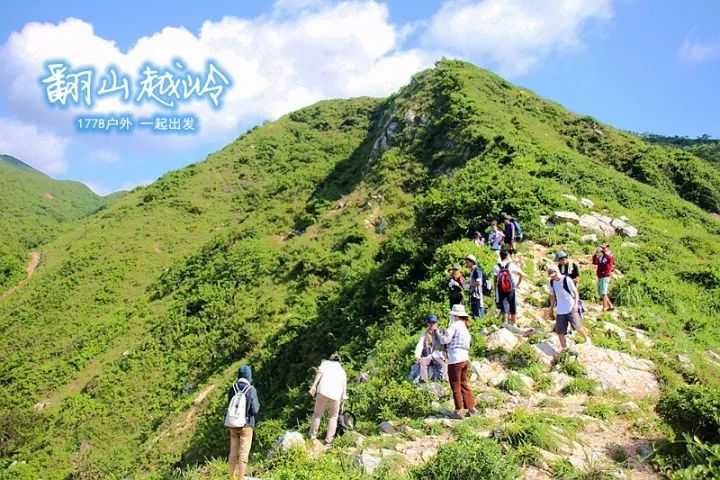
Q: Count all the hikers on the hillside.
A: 13